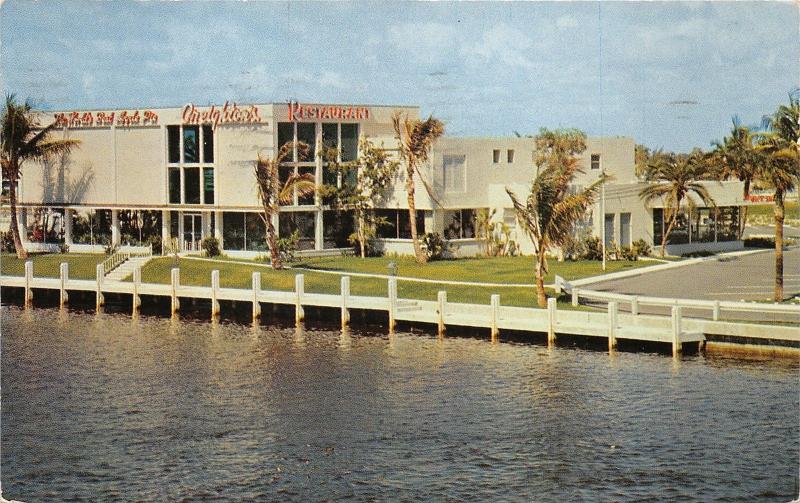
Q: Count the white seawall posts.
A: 15